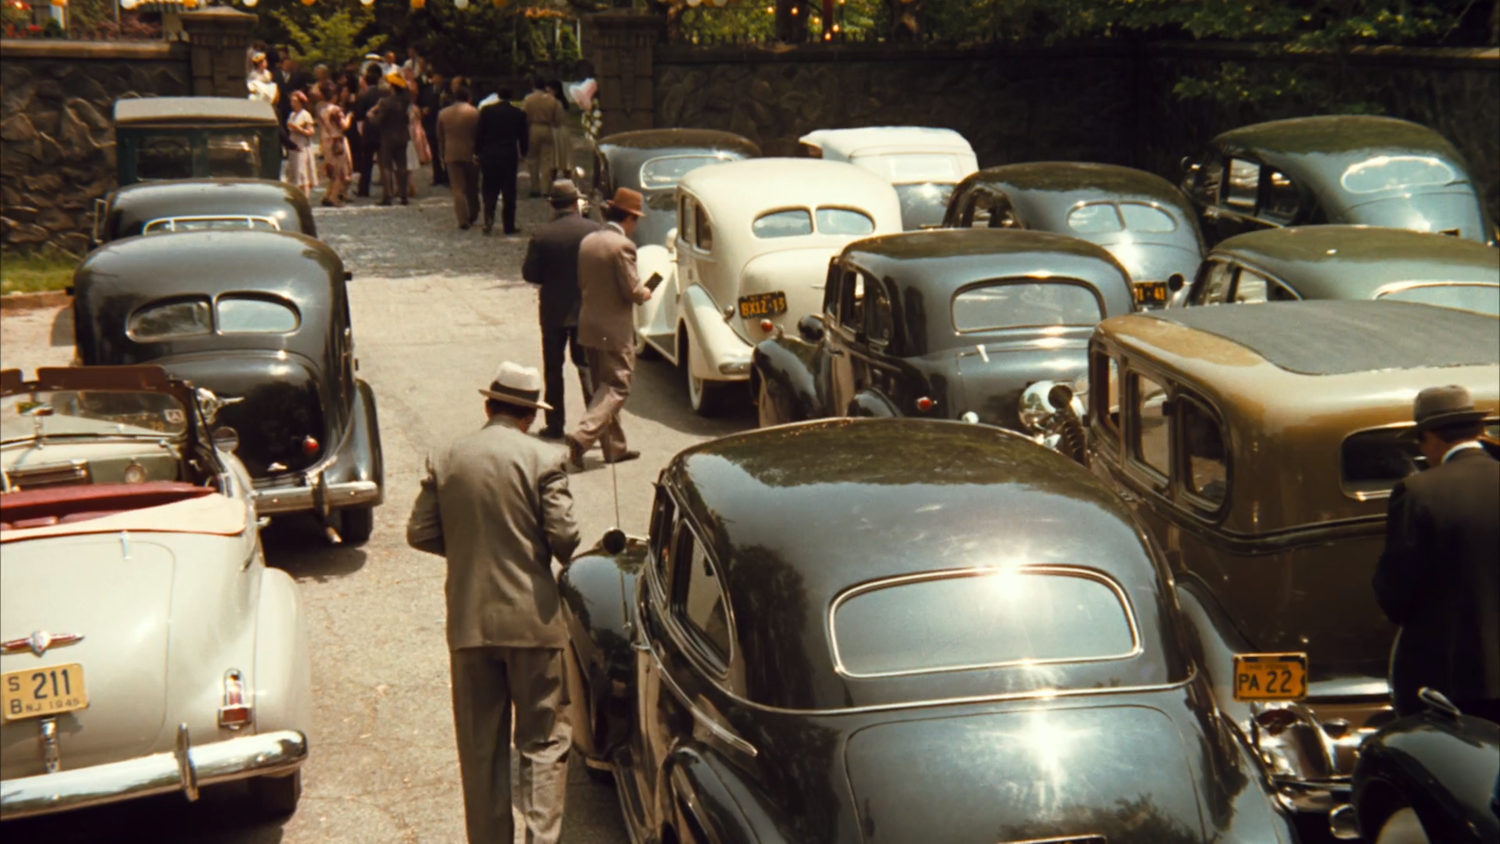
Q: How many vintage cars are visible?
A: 14